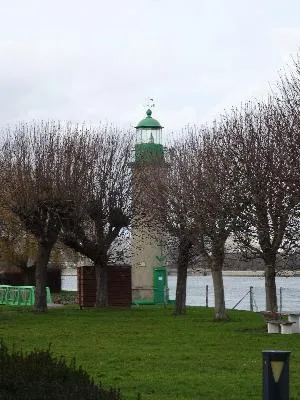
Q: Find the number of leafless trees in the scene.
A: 5